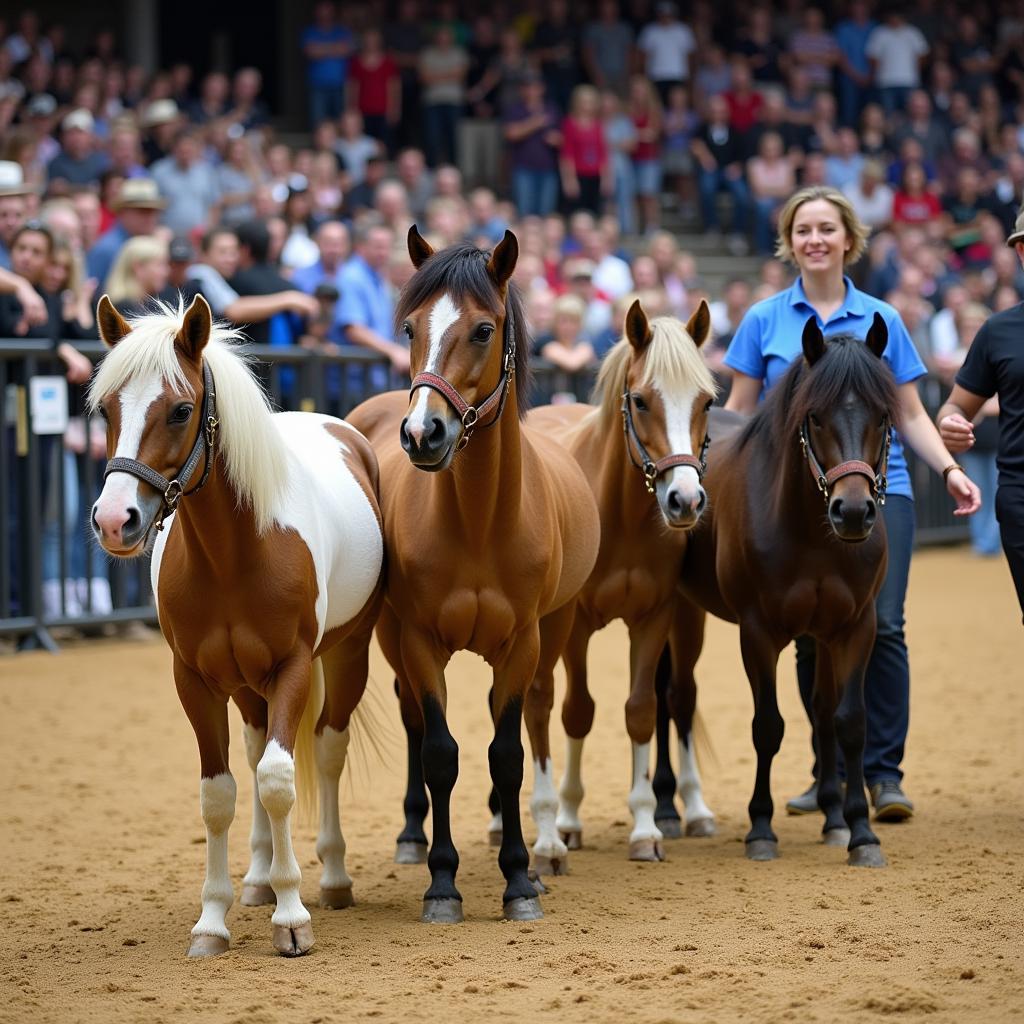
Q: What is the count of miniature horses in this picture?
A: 4